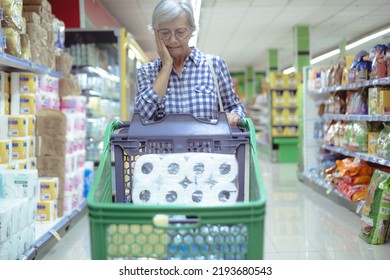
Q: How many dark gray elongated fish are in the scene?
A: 0